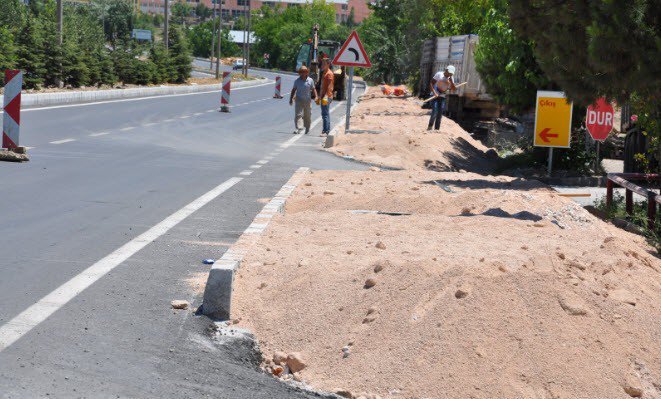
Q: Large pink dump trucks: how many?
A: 0